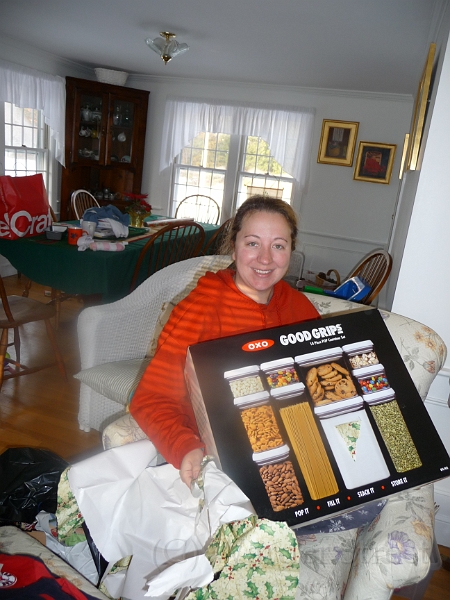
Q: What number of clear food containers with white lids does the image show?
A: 10